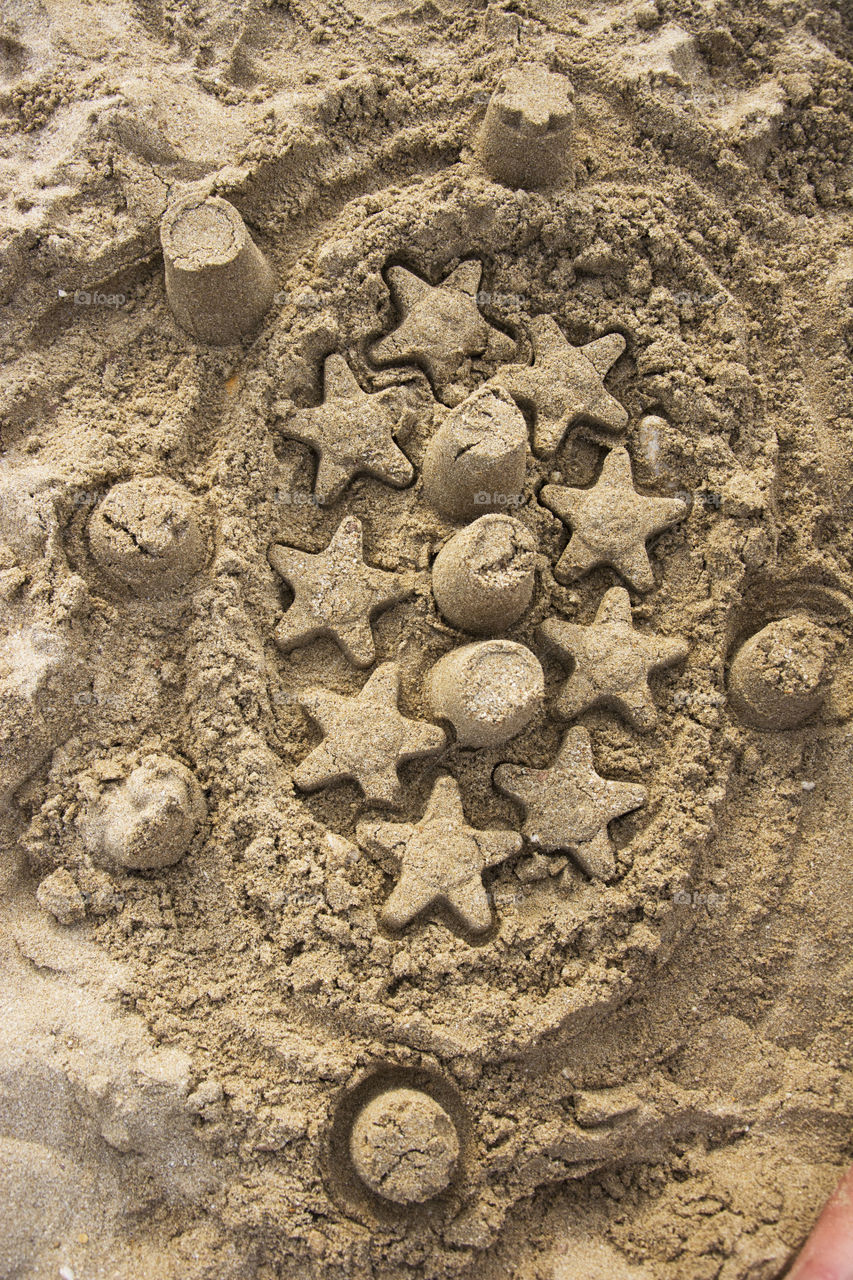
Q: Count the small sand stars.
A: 9